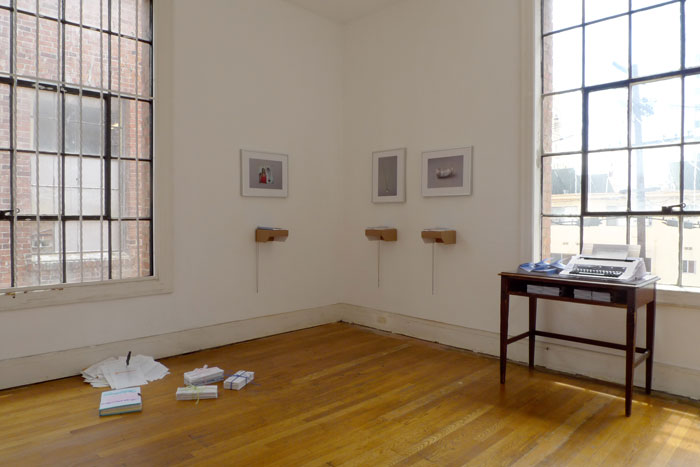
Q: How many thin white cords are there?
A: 3